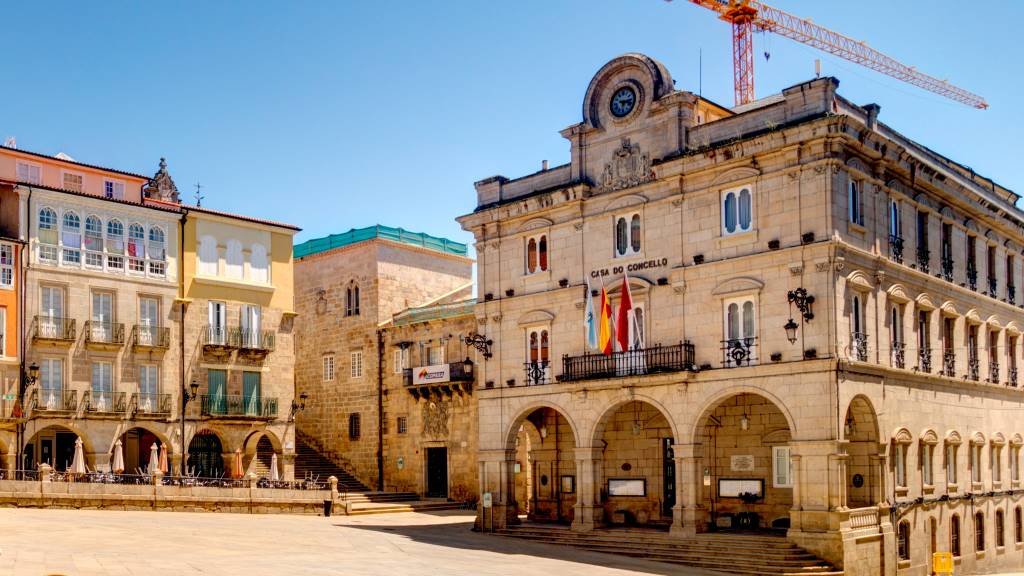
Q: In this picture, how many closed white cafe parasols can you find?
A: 4